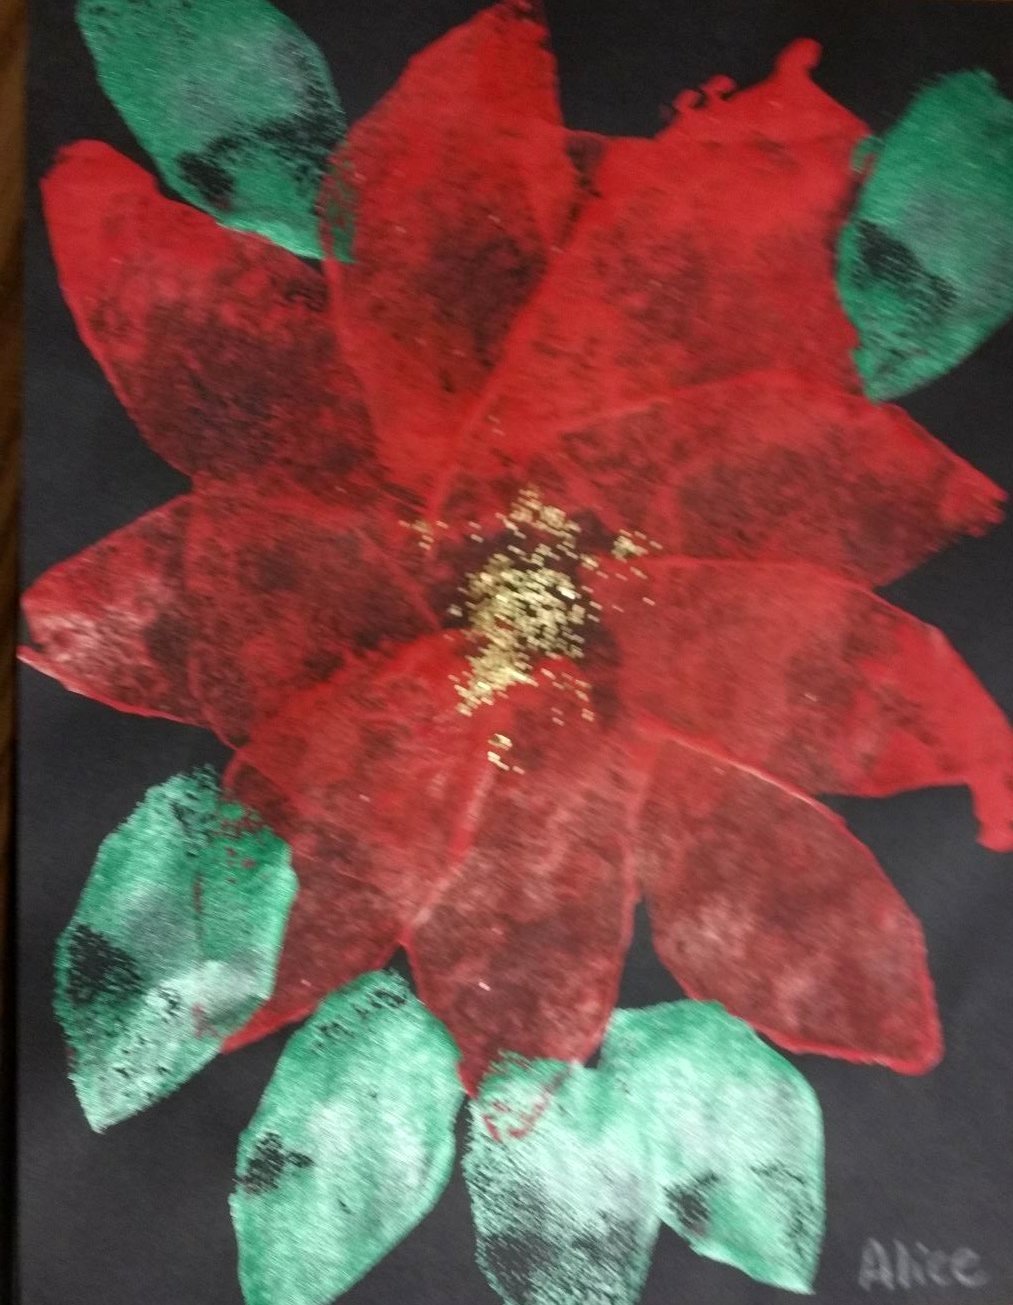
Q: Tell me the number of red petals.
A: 9